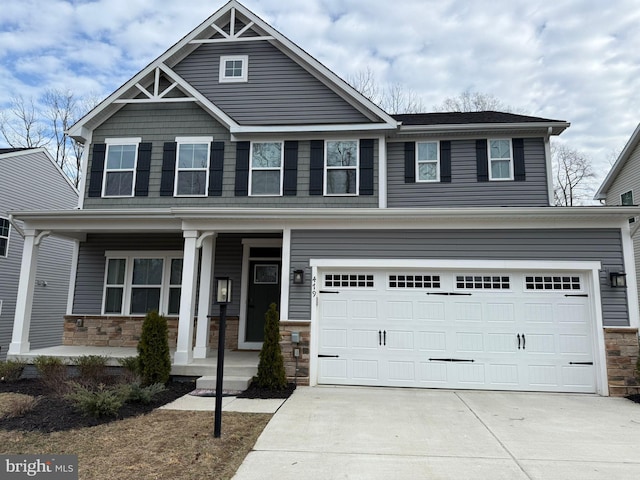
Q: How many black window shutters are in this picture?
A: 12